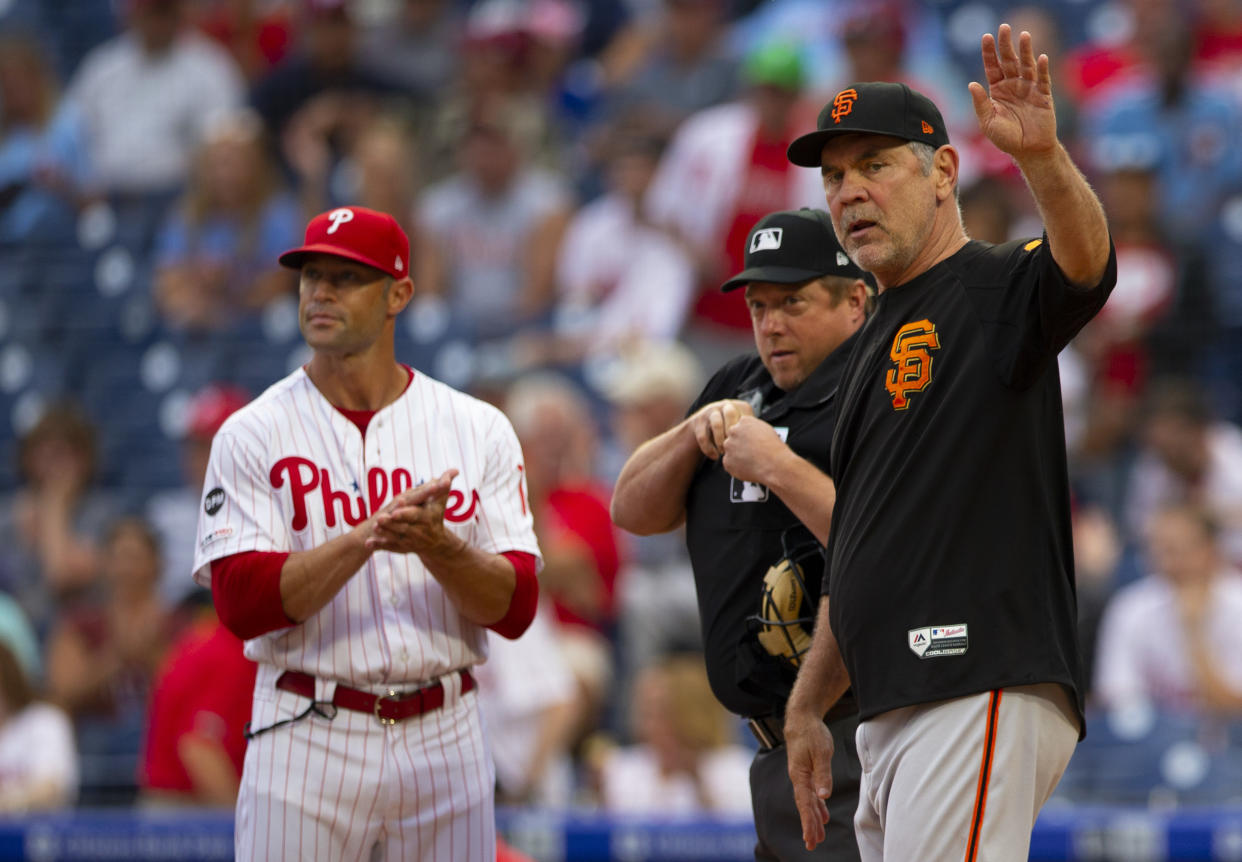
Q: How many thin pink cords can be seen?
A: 0